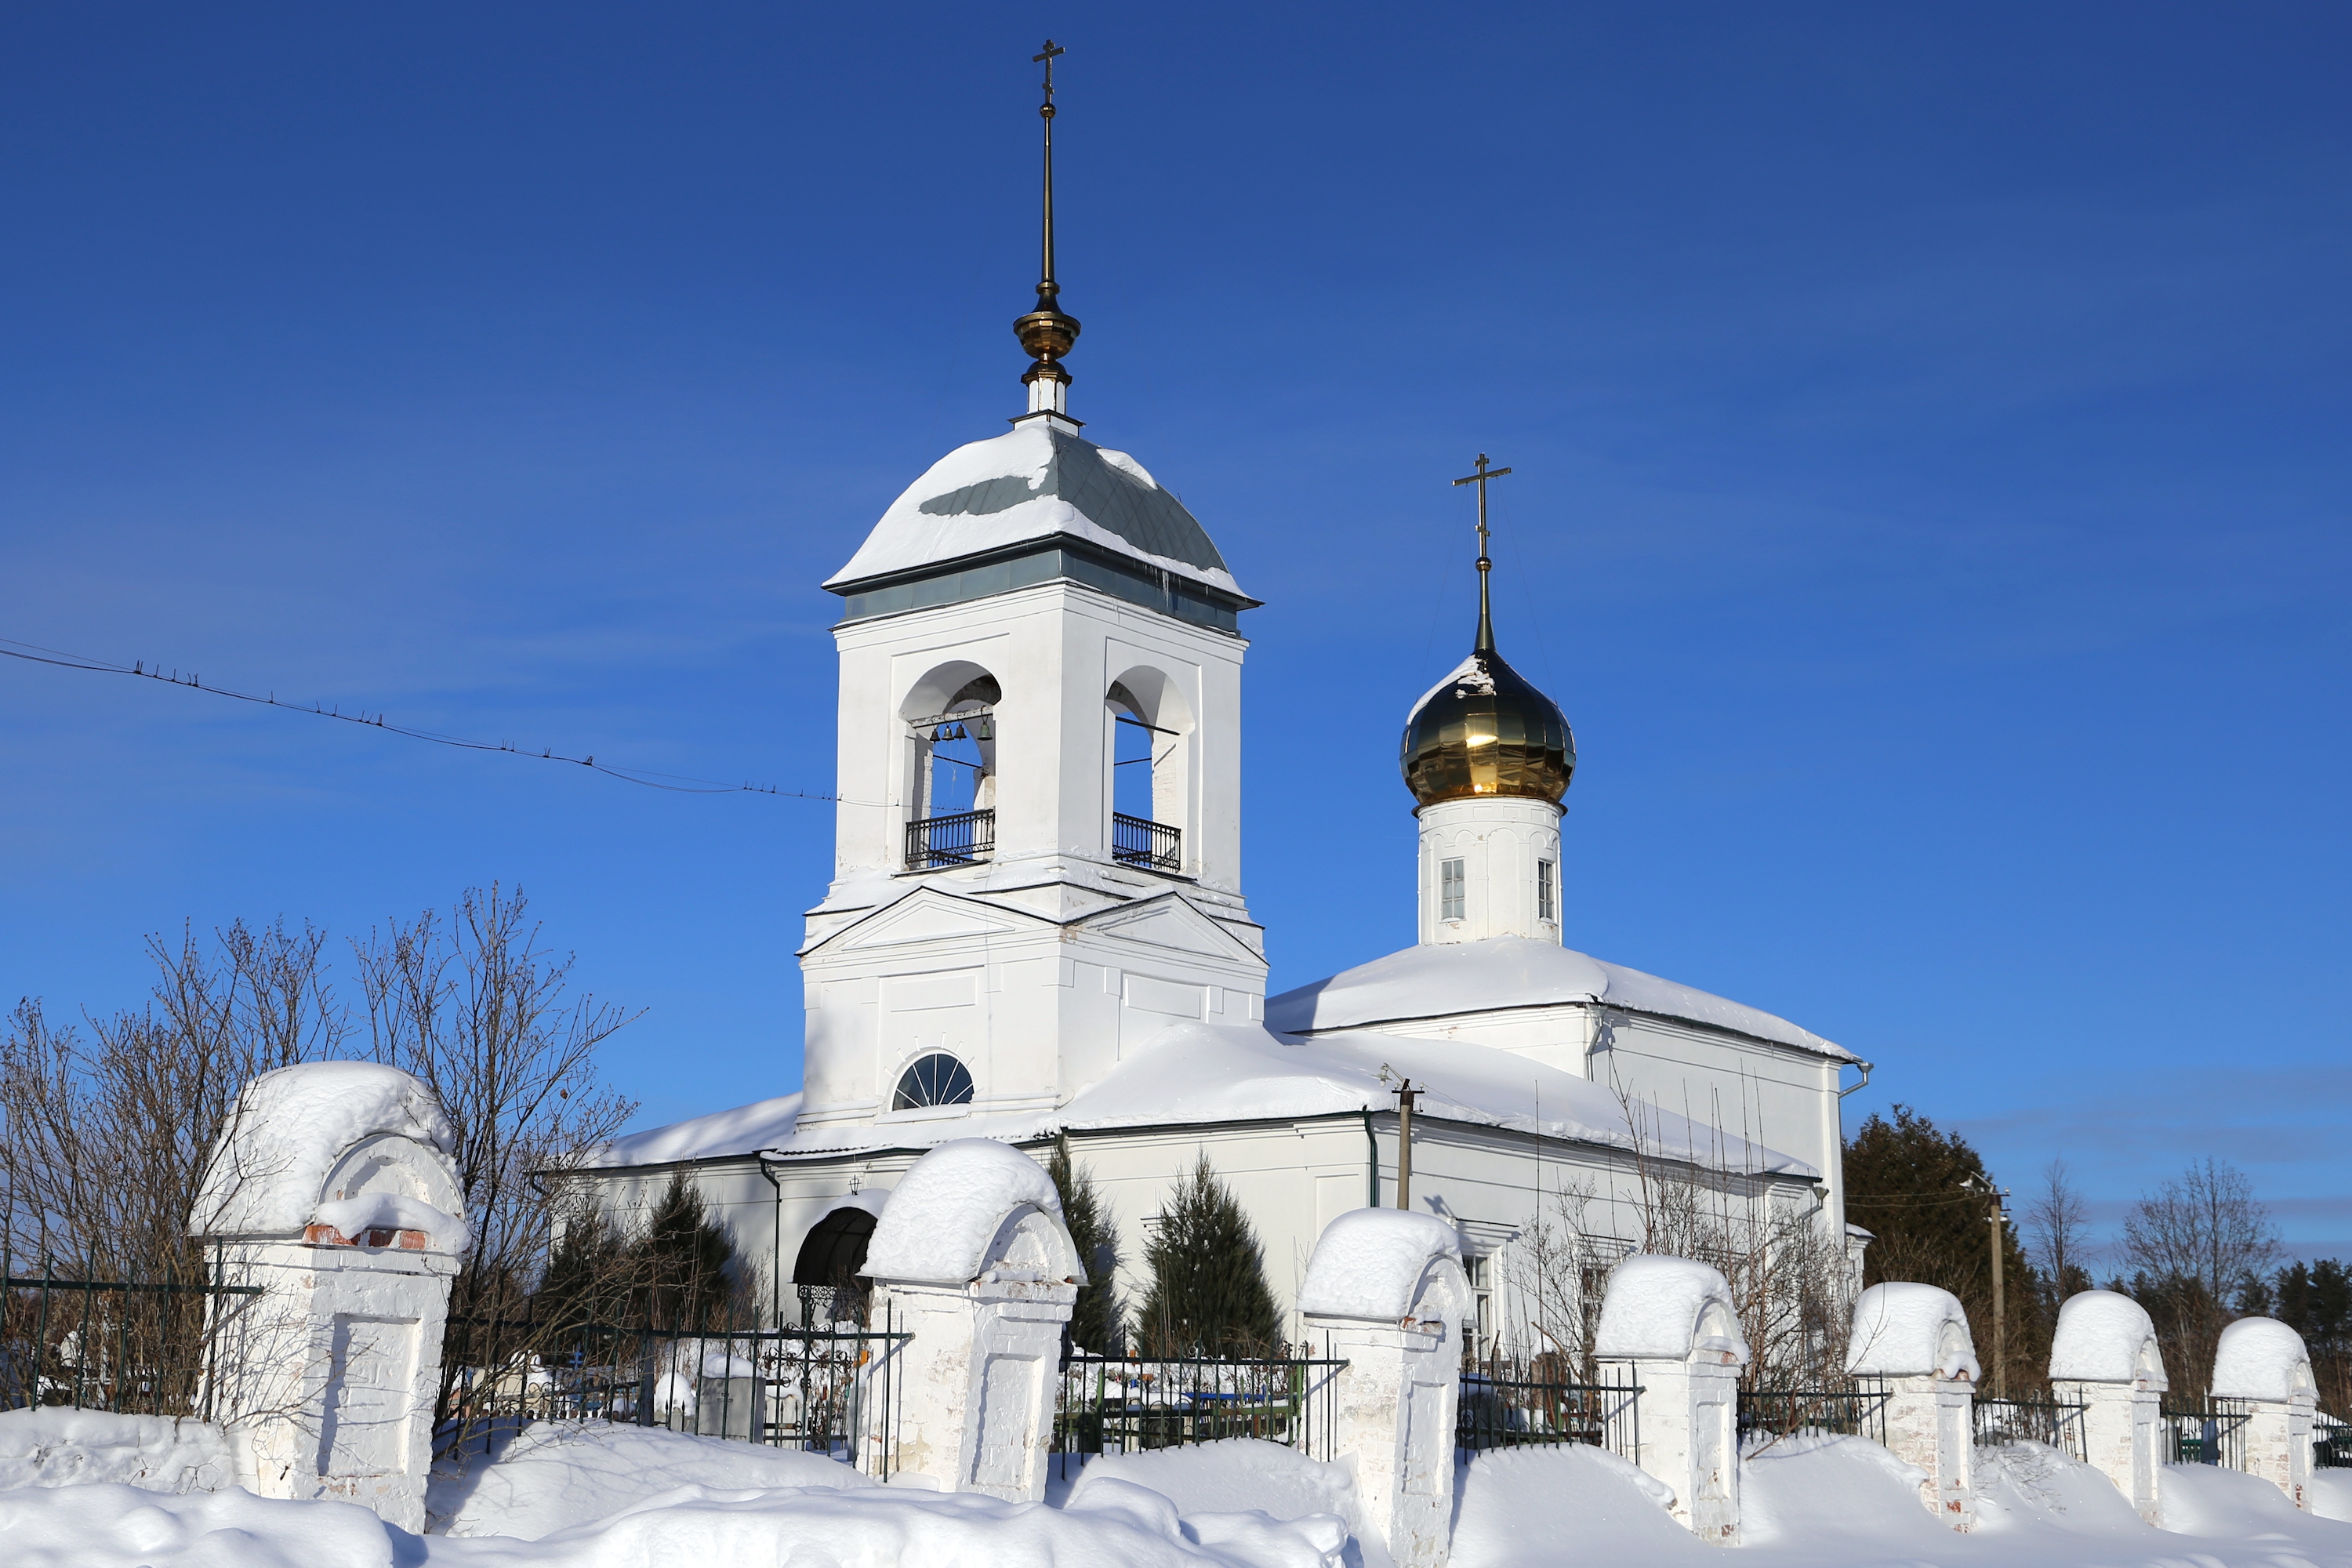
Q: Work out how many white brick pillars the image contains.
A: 7